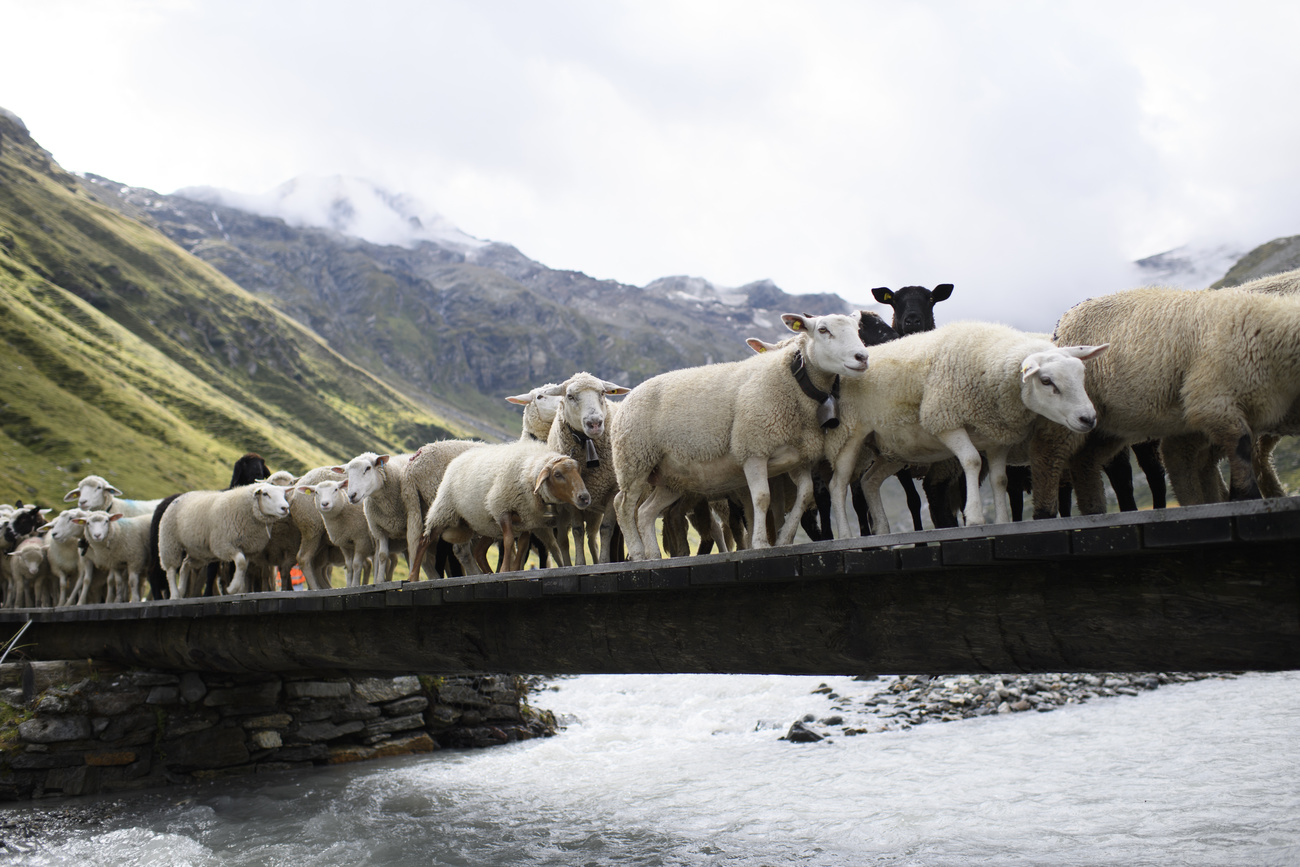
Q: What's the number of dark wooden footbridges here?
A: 1